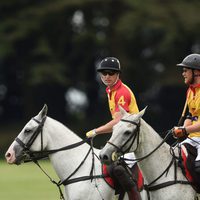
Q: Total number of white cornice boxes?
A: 0